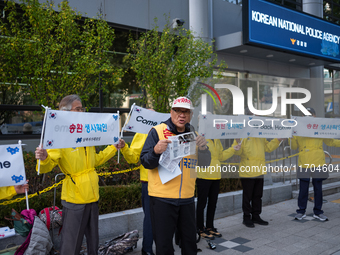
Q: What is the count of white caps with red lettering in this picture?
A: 1